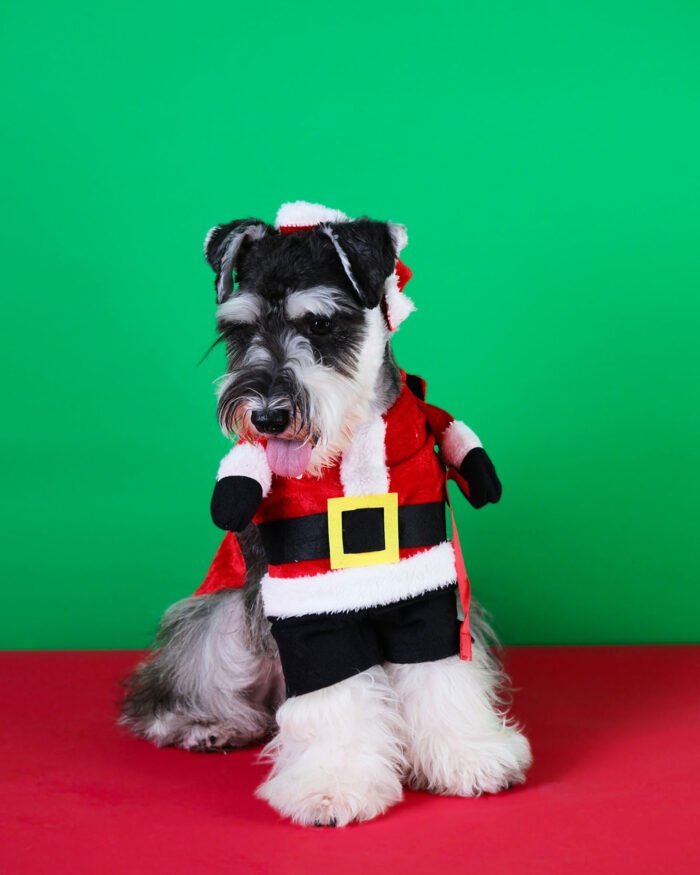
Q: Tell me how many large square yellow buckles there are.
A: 1